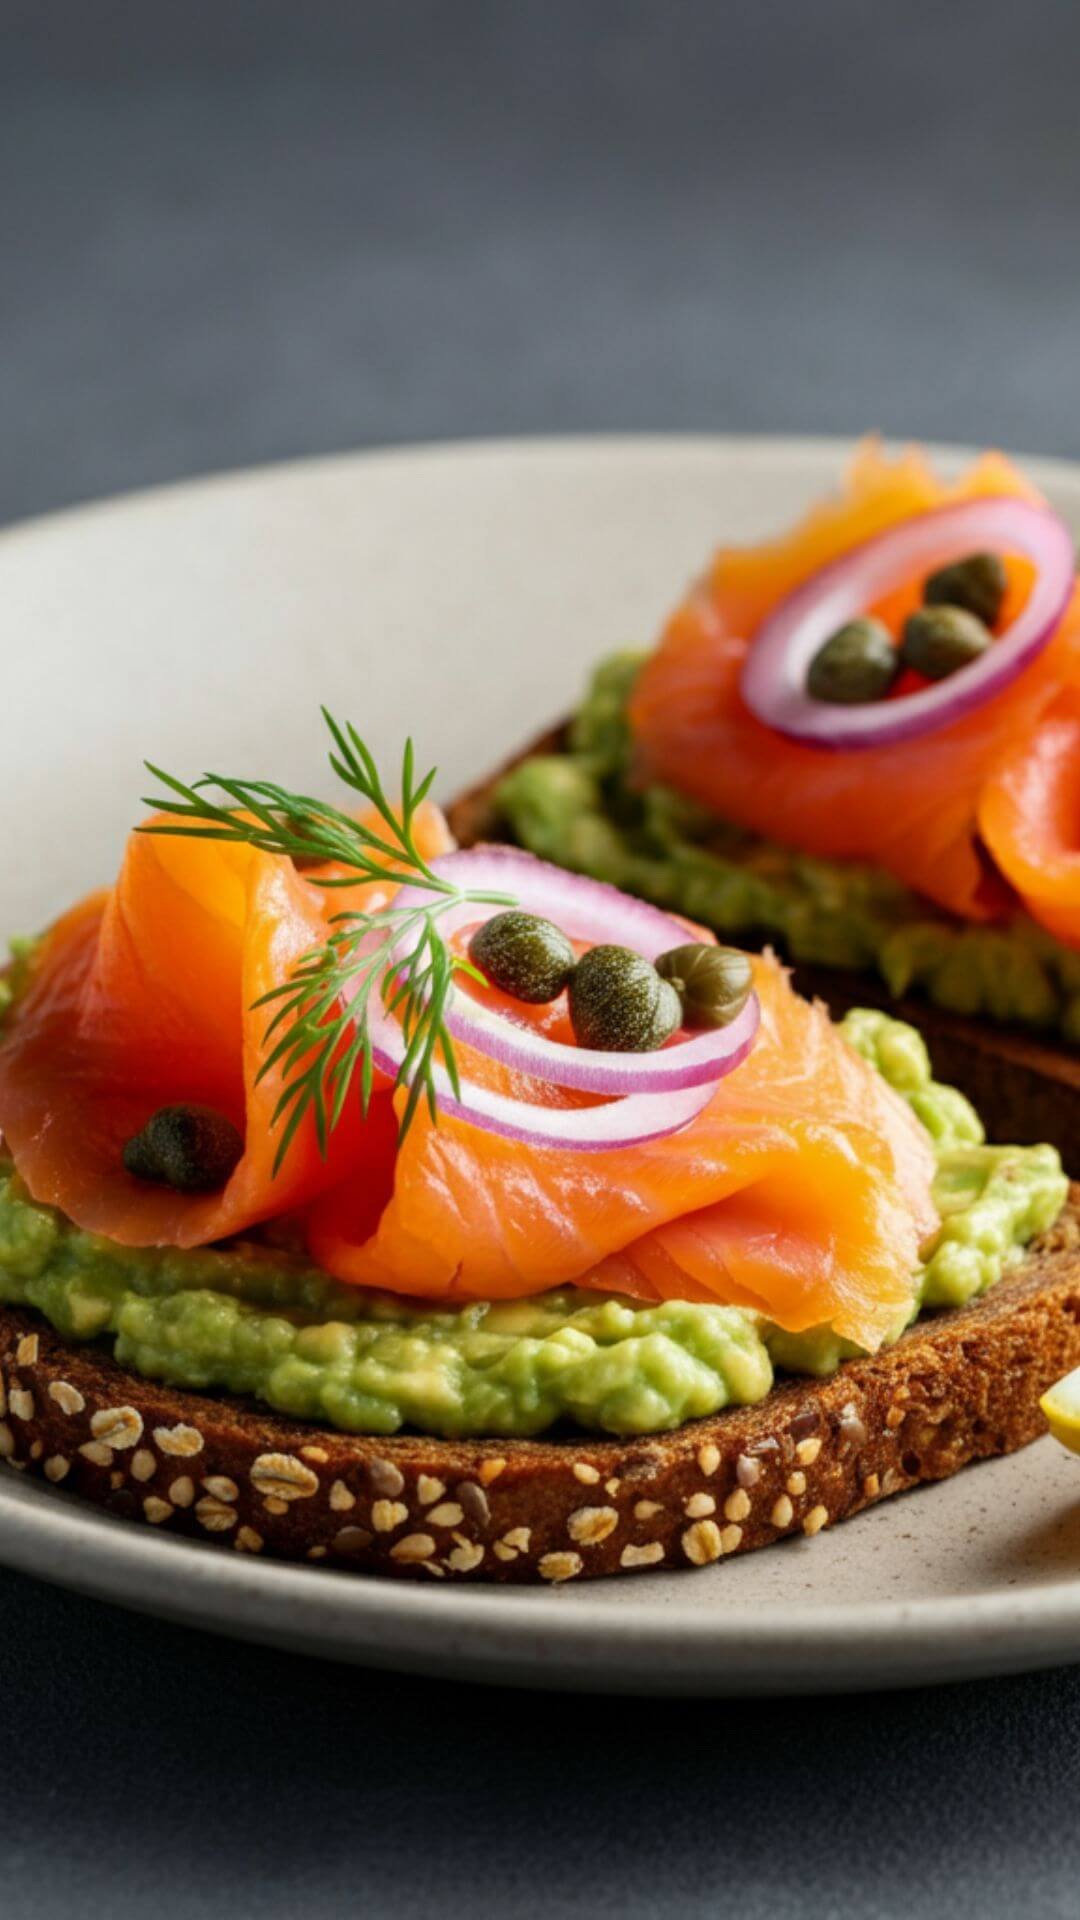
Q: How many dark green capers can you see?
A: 7